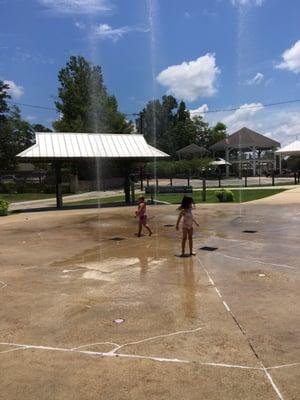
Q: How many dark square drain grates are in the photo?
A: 4